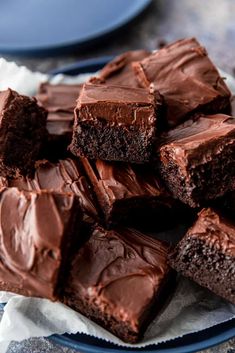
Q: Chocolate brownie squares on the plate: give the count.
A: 11